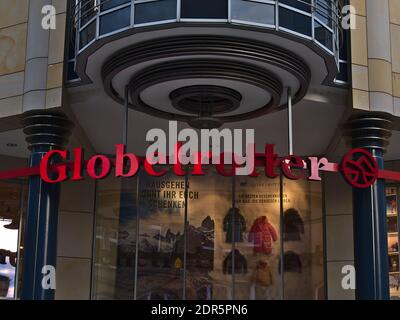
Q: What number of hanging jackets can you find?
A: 6